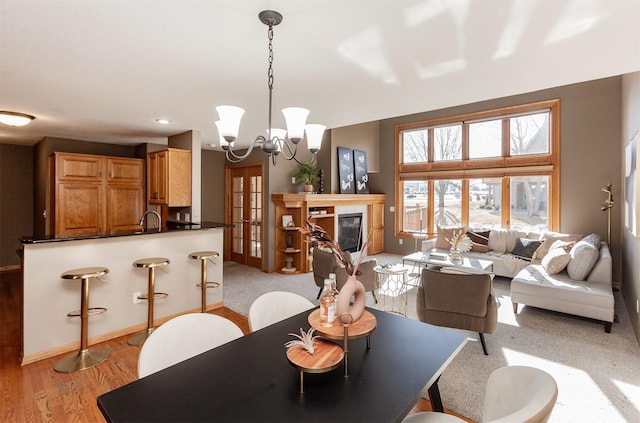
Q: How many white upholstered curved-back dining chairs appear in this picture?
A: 3